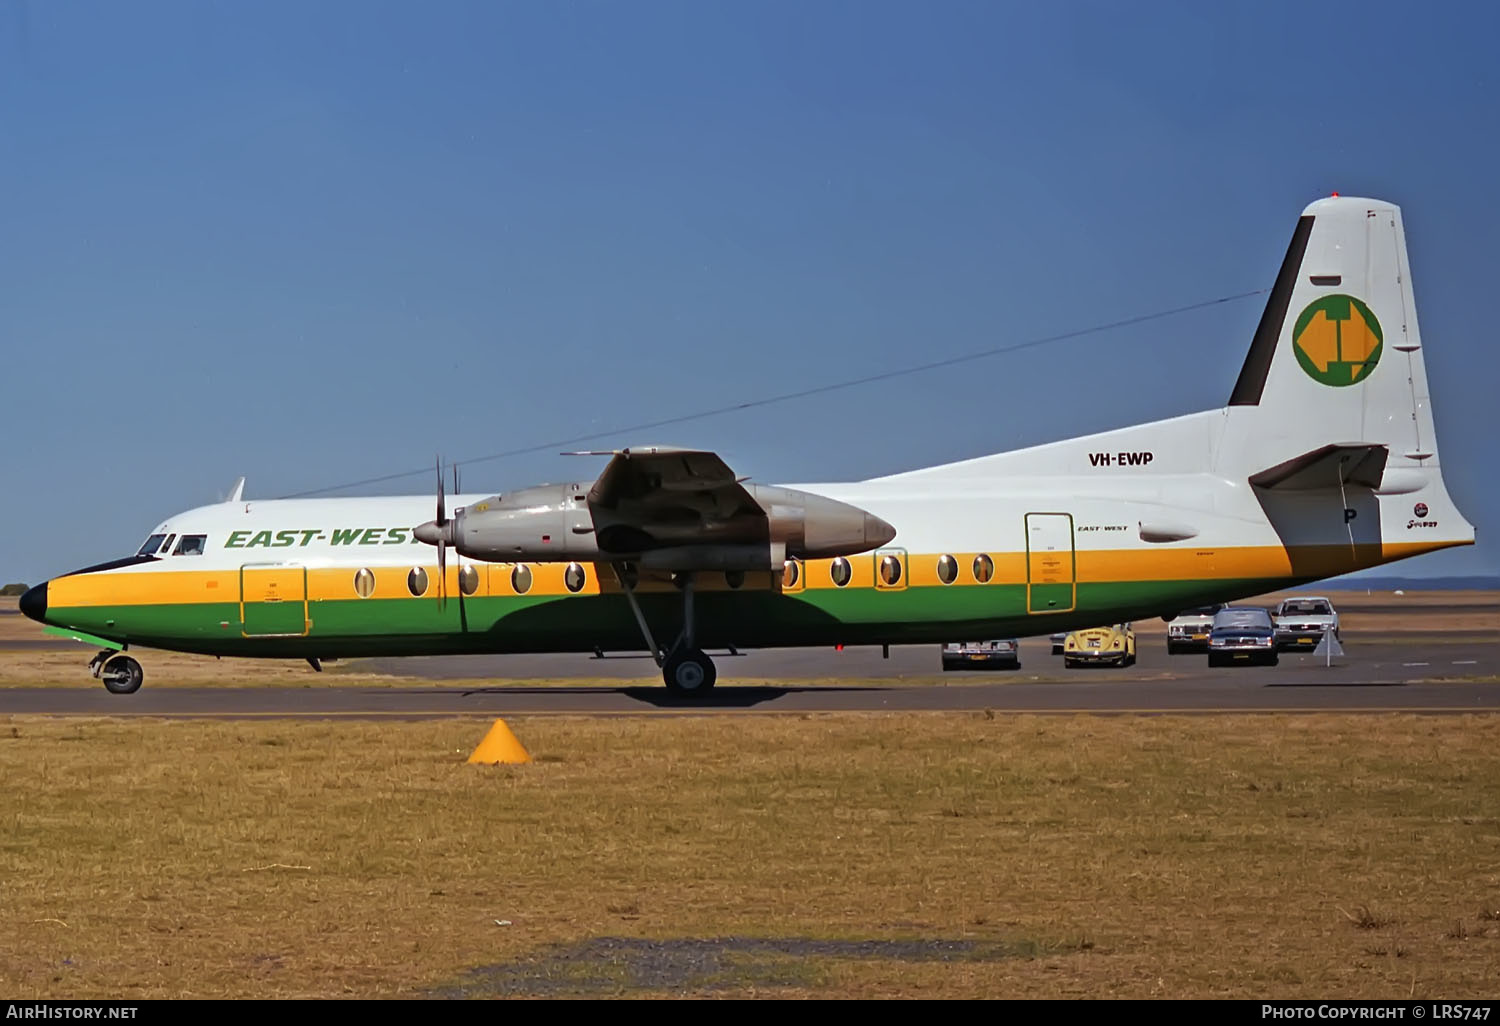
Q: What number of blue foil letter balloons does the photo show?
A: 0